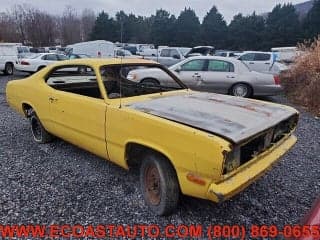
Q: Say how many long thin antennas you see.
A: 1